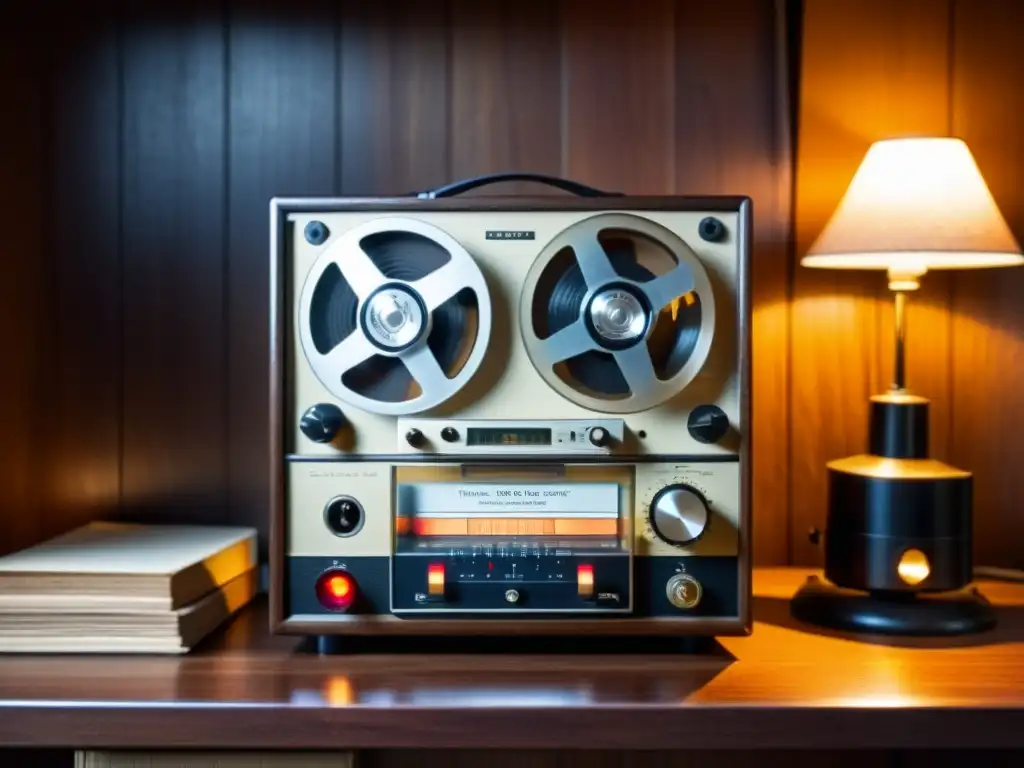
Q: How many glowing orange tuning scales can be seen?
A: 1